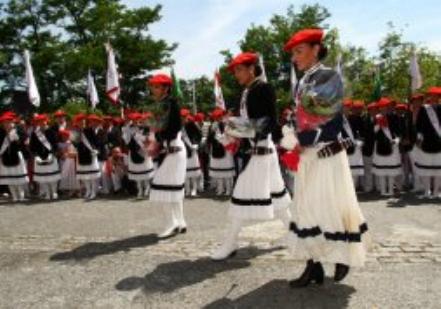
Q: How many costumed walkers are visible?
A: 3